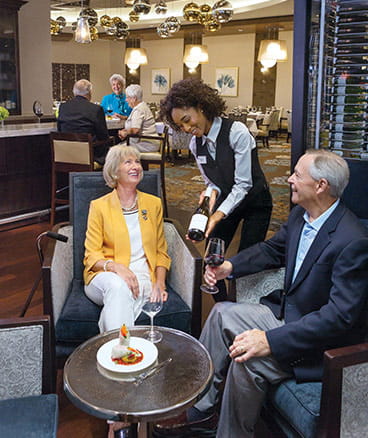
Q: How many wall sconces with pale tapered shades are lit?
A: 3